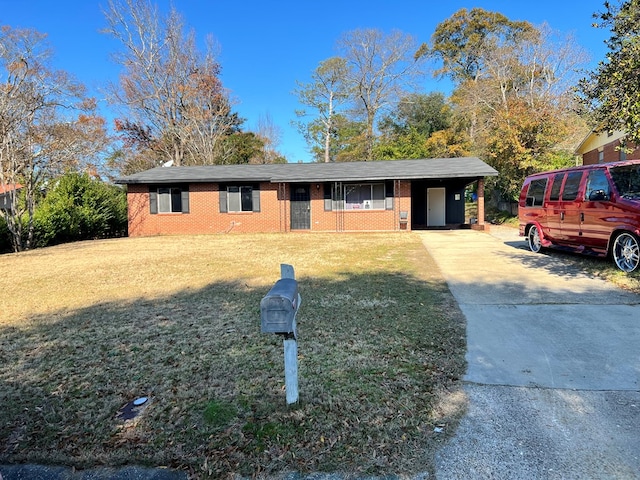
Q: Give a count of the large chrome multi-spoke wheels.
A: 2